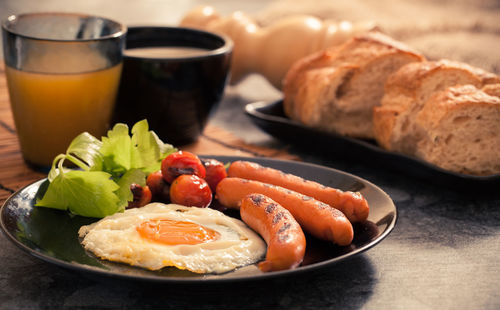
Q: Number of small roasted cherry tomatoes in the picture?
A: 5